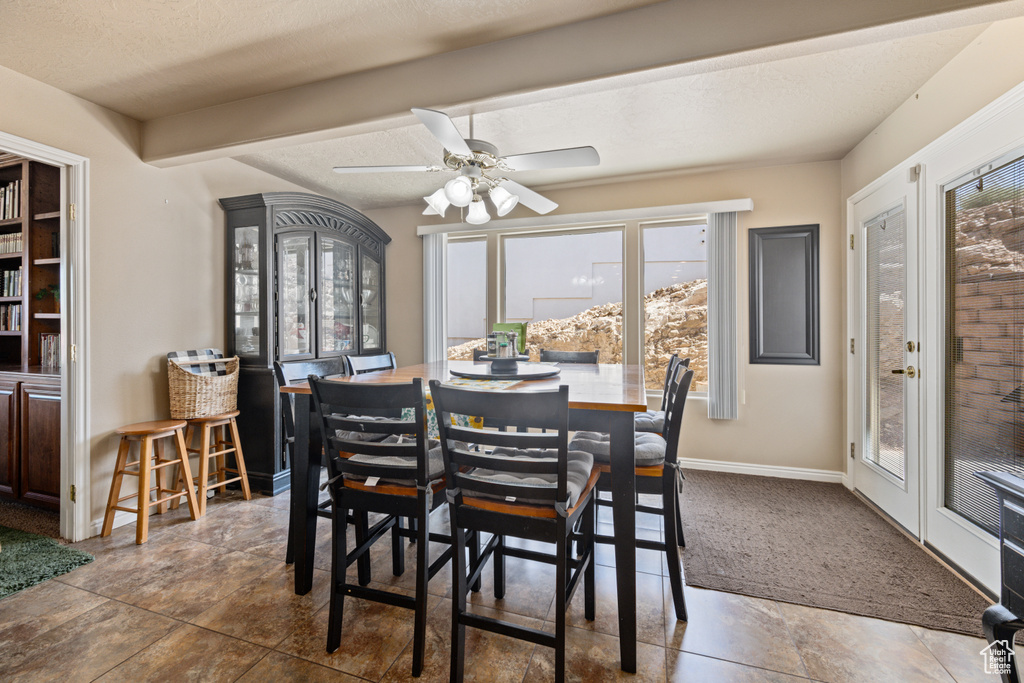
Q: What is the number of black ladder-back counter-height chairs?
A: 8